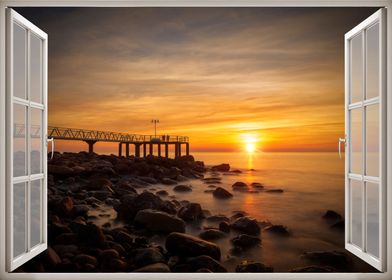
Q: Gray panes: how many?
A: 12